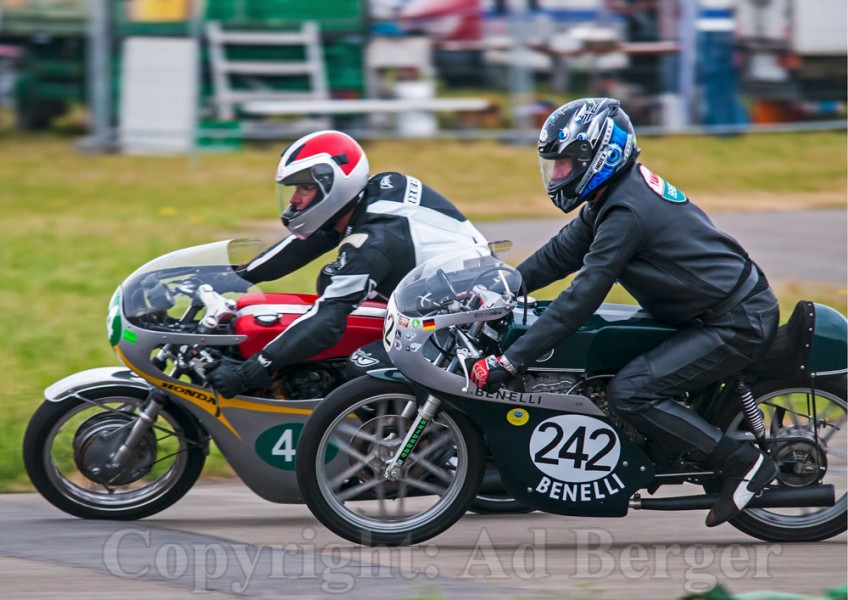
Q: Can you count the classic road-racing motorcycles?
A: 2